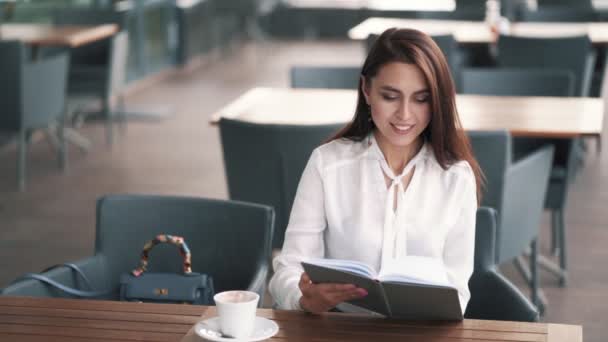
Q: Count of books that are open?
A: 1